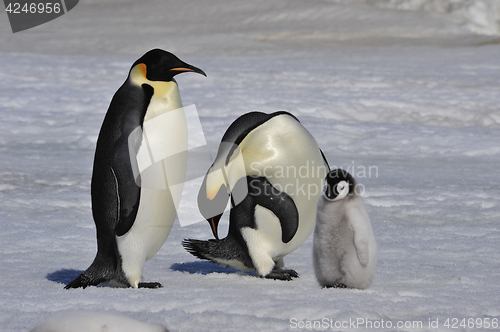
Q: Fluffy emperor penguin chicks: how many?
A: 1